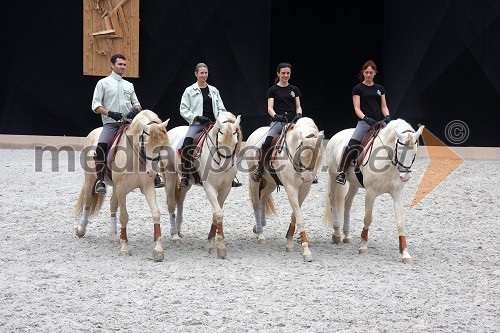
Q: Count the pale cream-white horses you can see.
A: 4